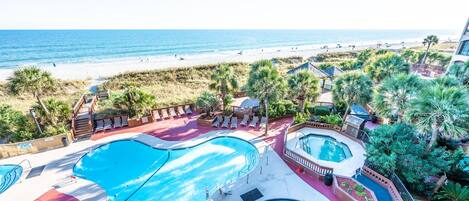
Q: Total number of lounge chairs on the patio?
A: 15